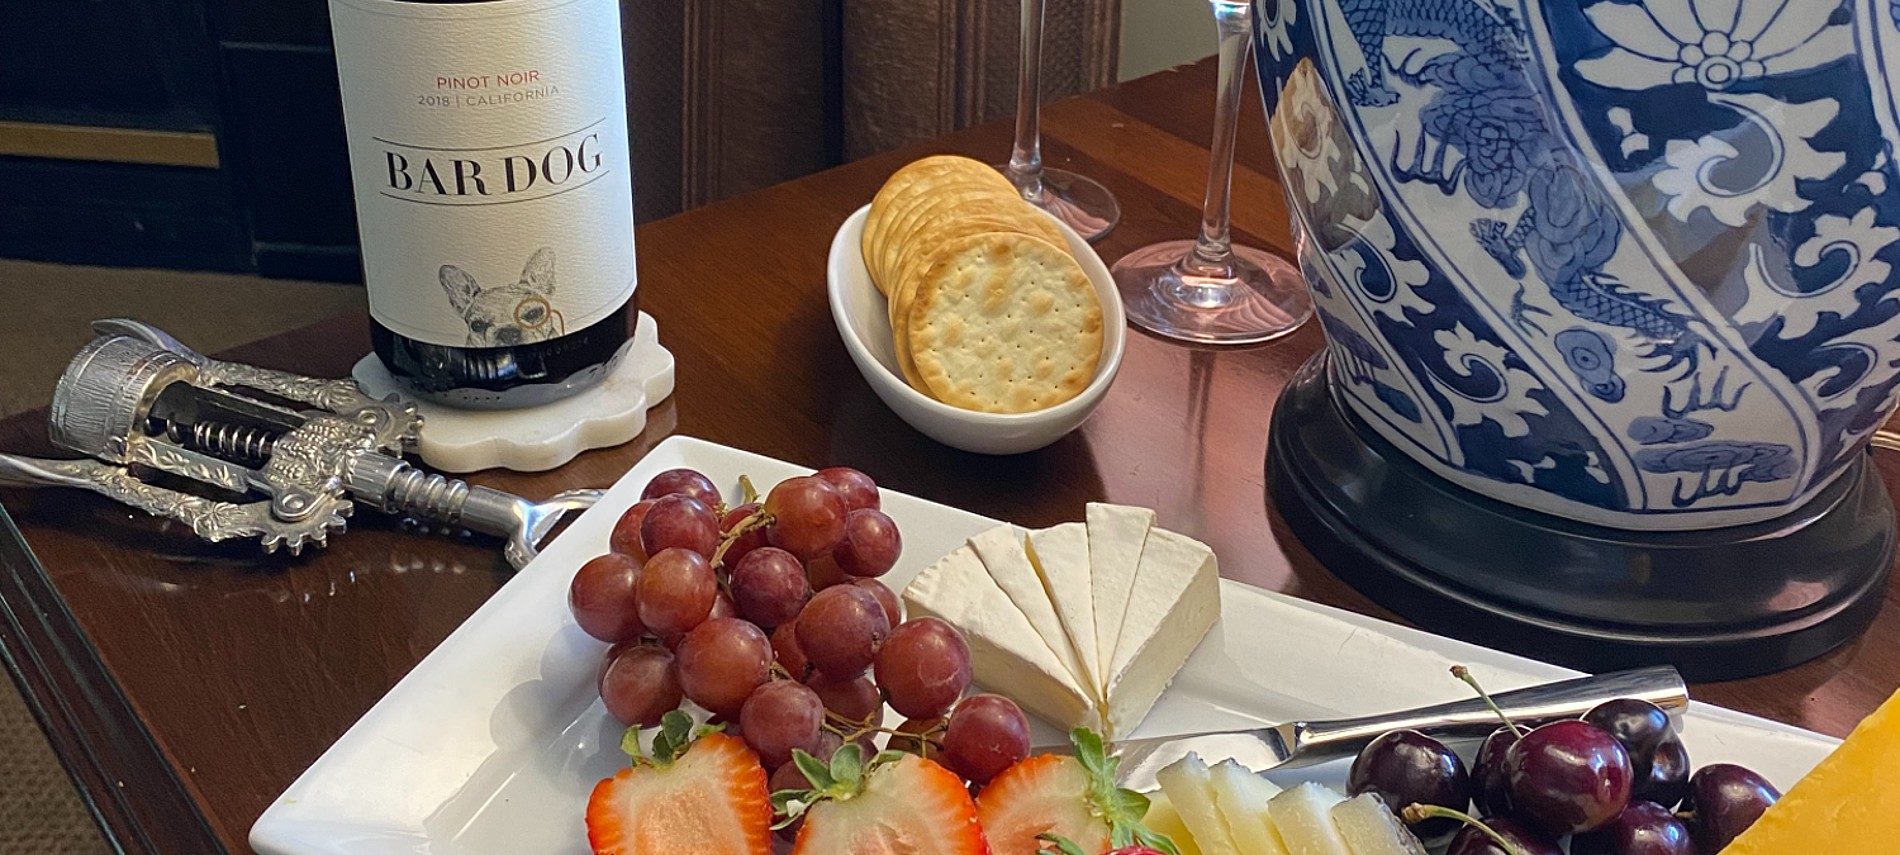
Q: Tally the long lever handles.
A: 2